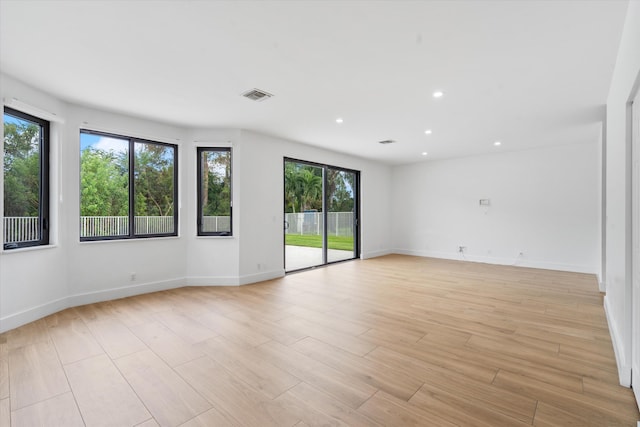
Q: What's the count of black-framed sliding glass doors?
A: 1